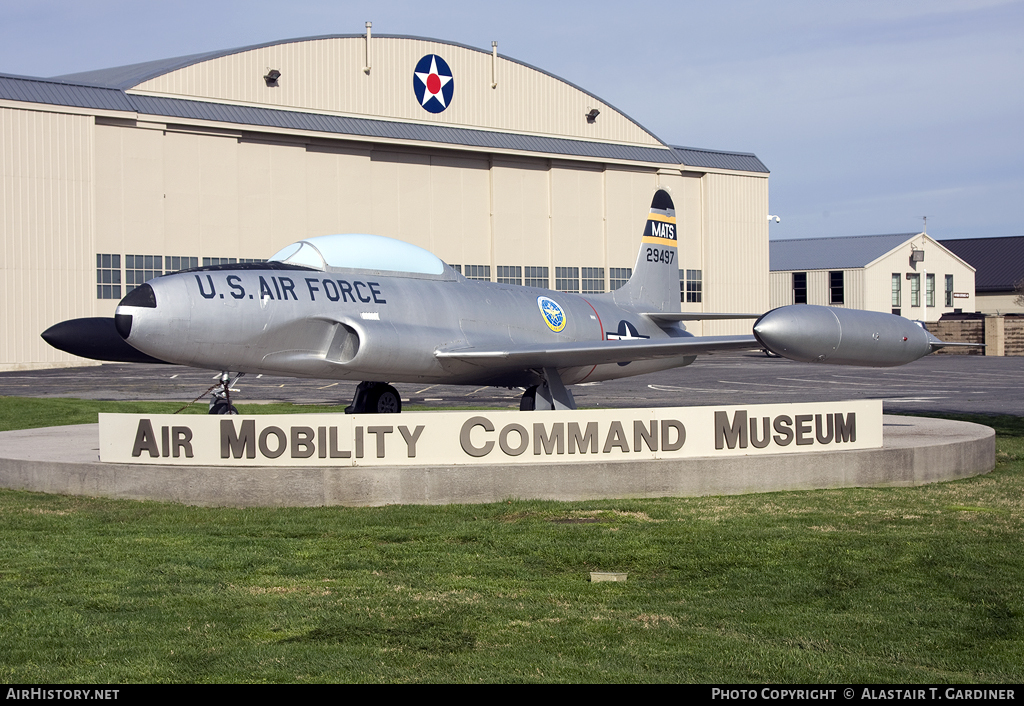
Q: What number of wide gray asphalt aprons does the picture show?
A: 1